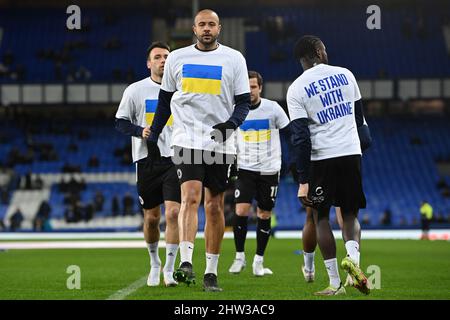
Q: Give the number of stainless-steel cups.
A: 0